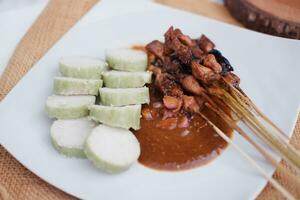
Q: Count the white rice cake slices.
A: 9